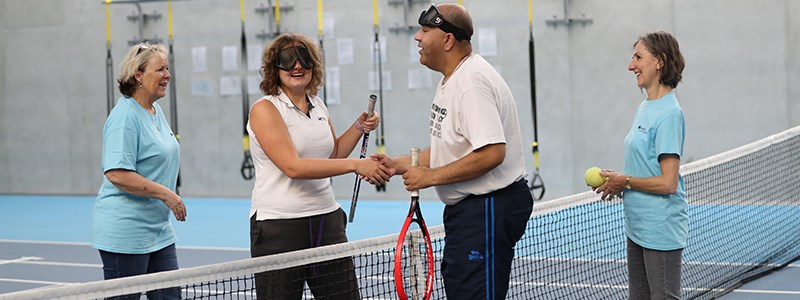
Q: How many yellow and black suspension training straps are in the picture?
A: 8